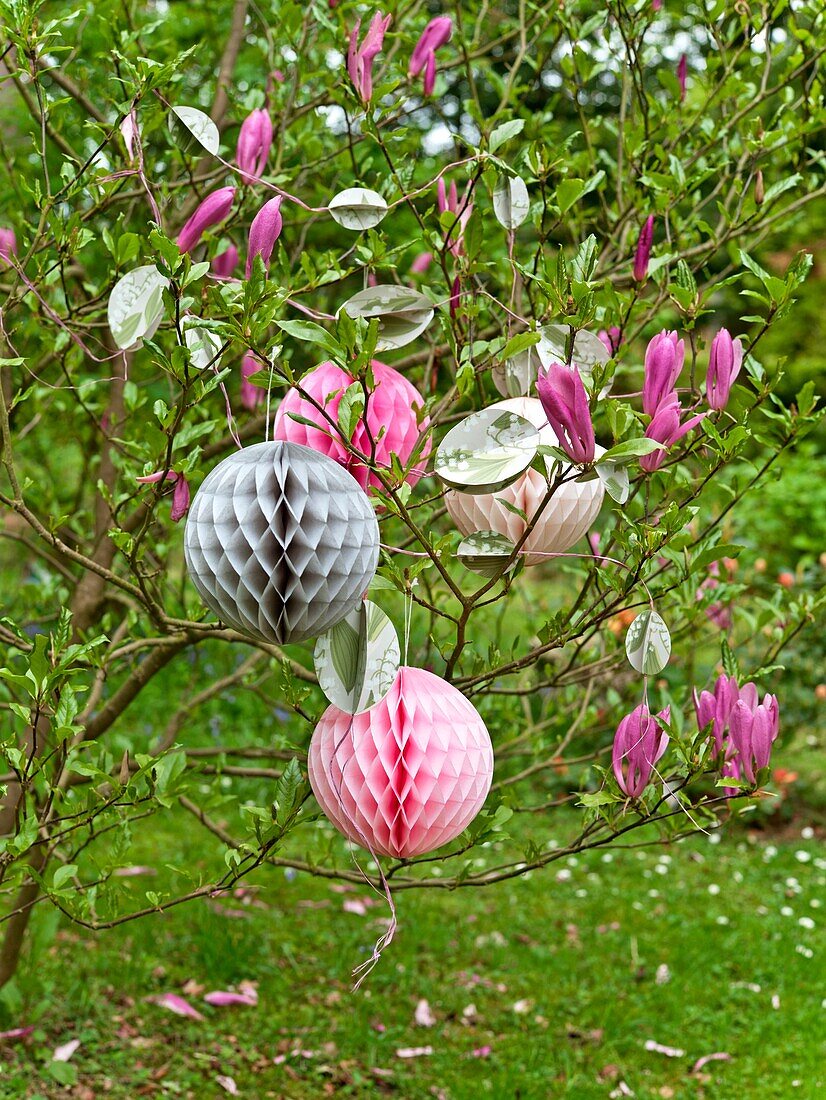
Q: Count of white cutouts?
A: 13